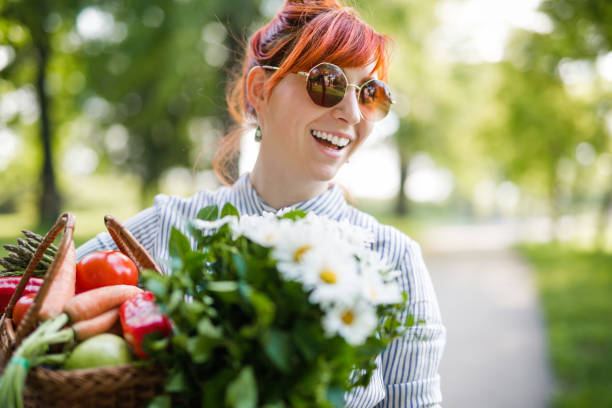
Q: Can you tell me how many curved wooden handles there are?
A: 2